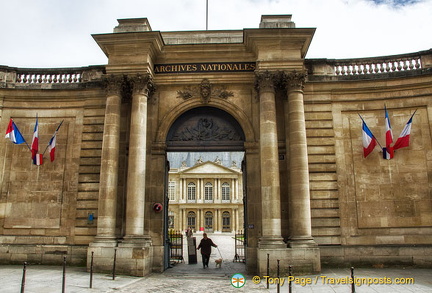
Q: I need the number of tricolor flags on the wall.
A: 6